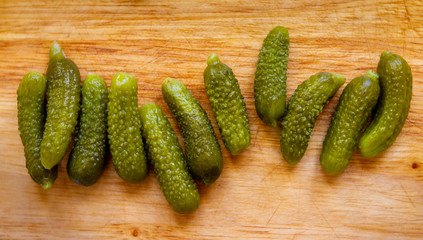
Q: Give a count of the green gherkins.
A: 11